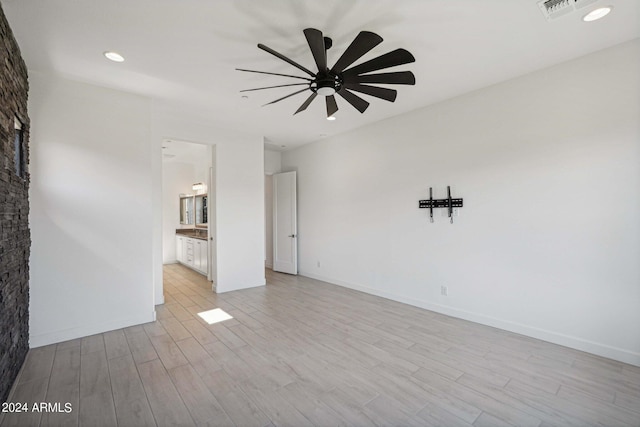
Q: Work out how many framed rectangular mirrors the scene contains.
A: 2